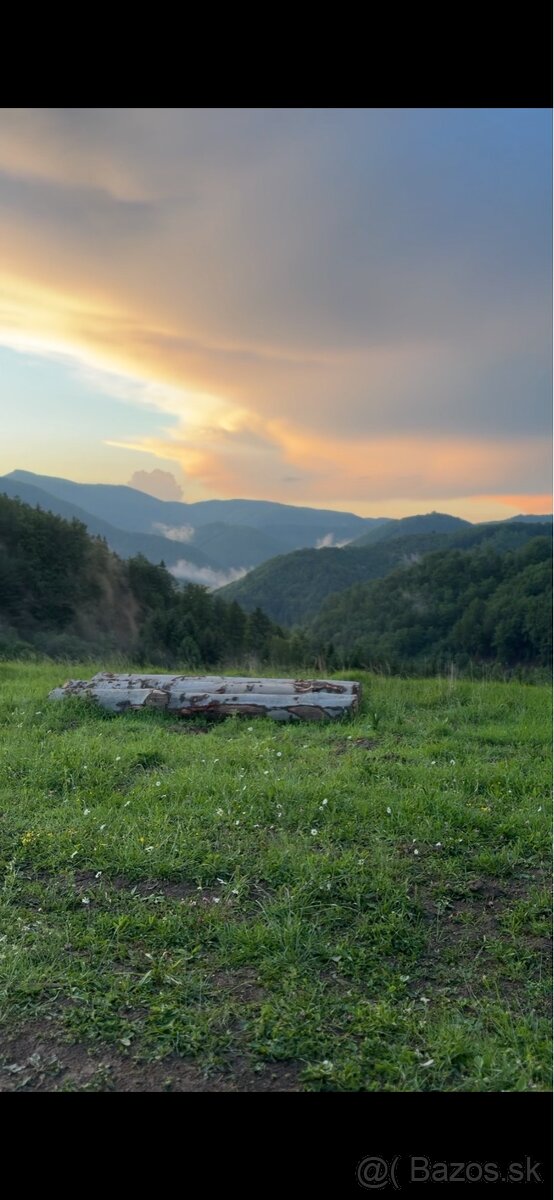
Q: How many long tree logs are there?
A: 3